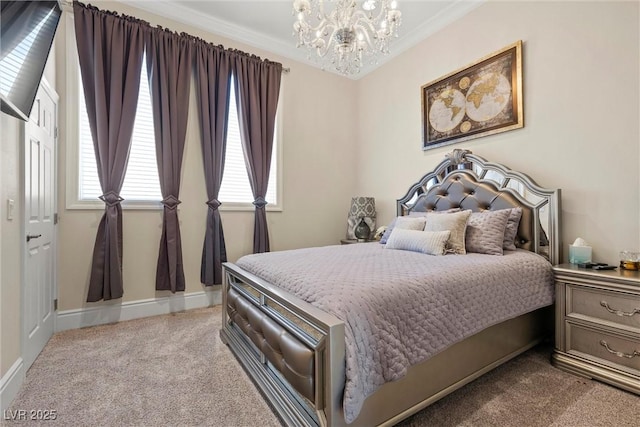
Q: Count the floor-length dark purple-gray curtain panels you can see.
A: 4